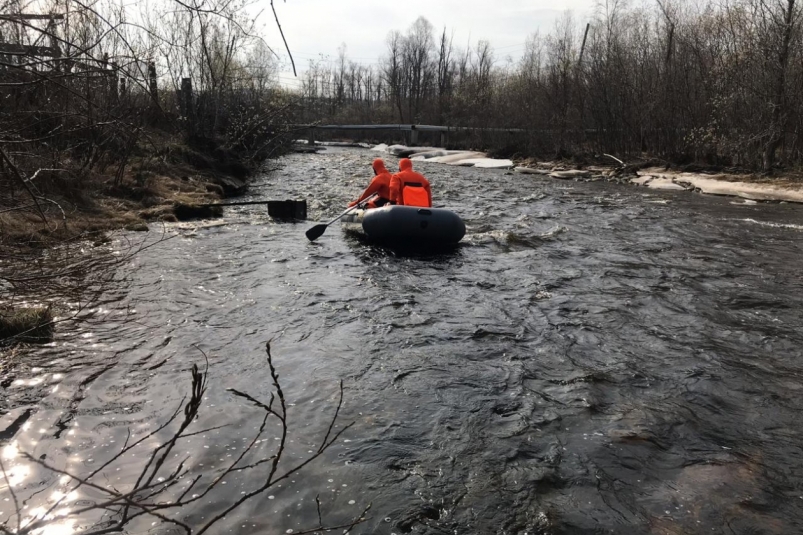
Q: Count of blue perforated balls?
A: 0